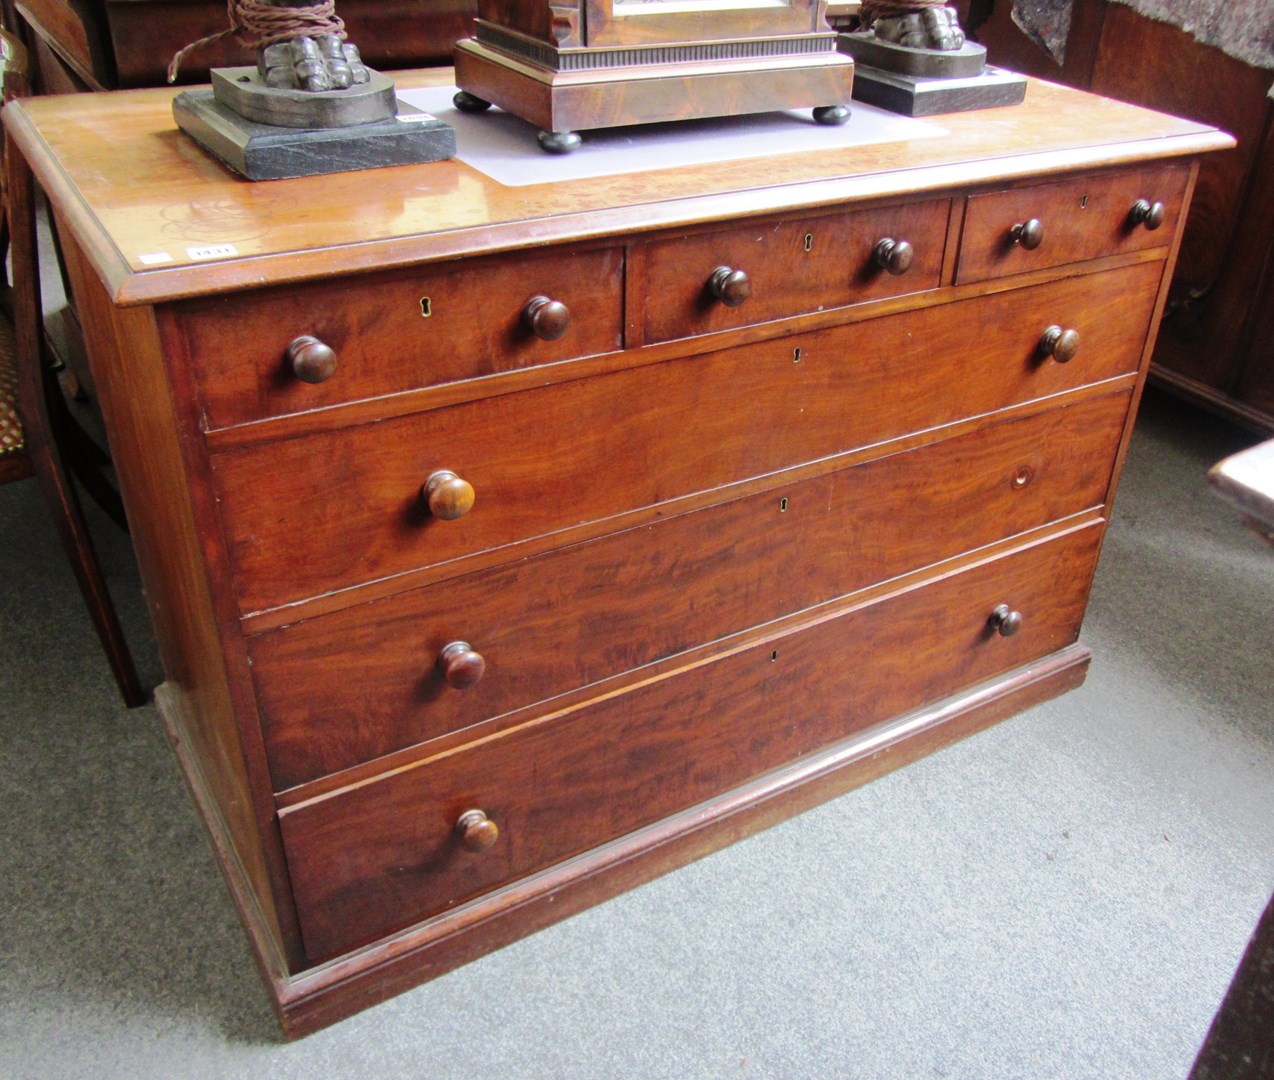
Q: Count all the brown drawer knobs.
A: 11